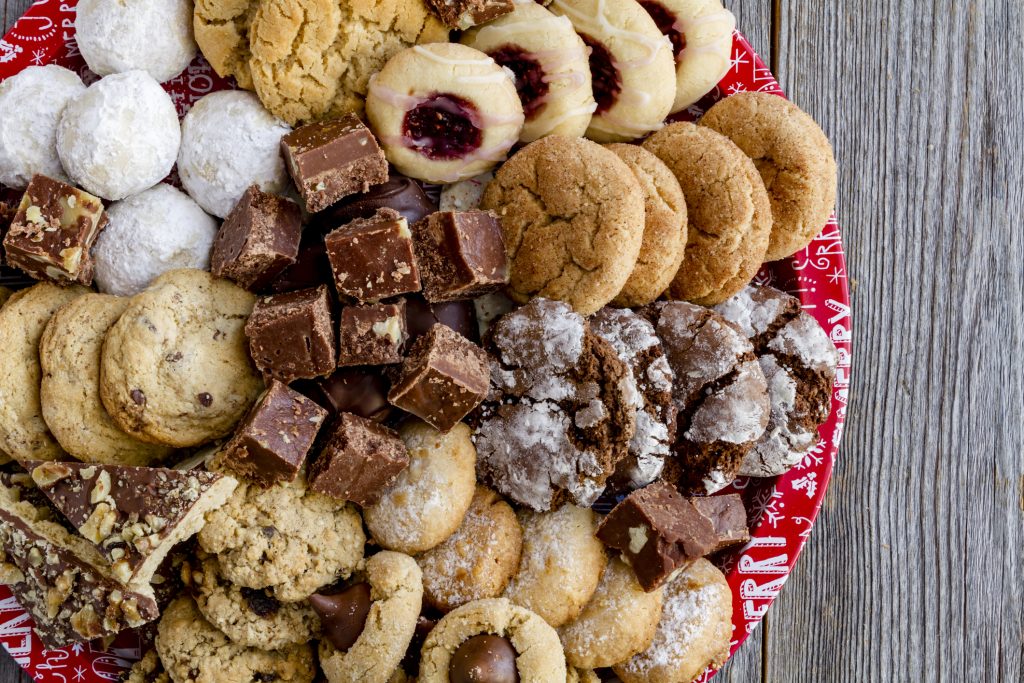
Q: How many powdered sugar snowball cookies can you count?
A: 5